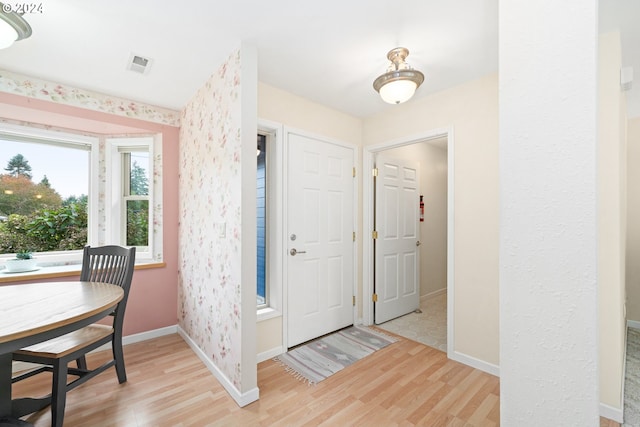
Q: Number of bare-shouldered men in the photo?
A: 0